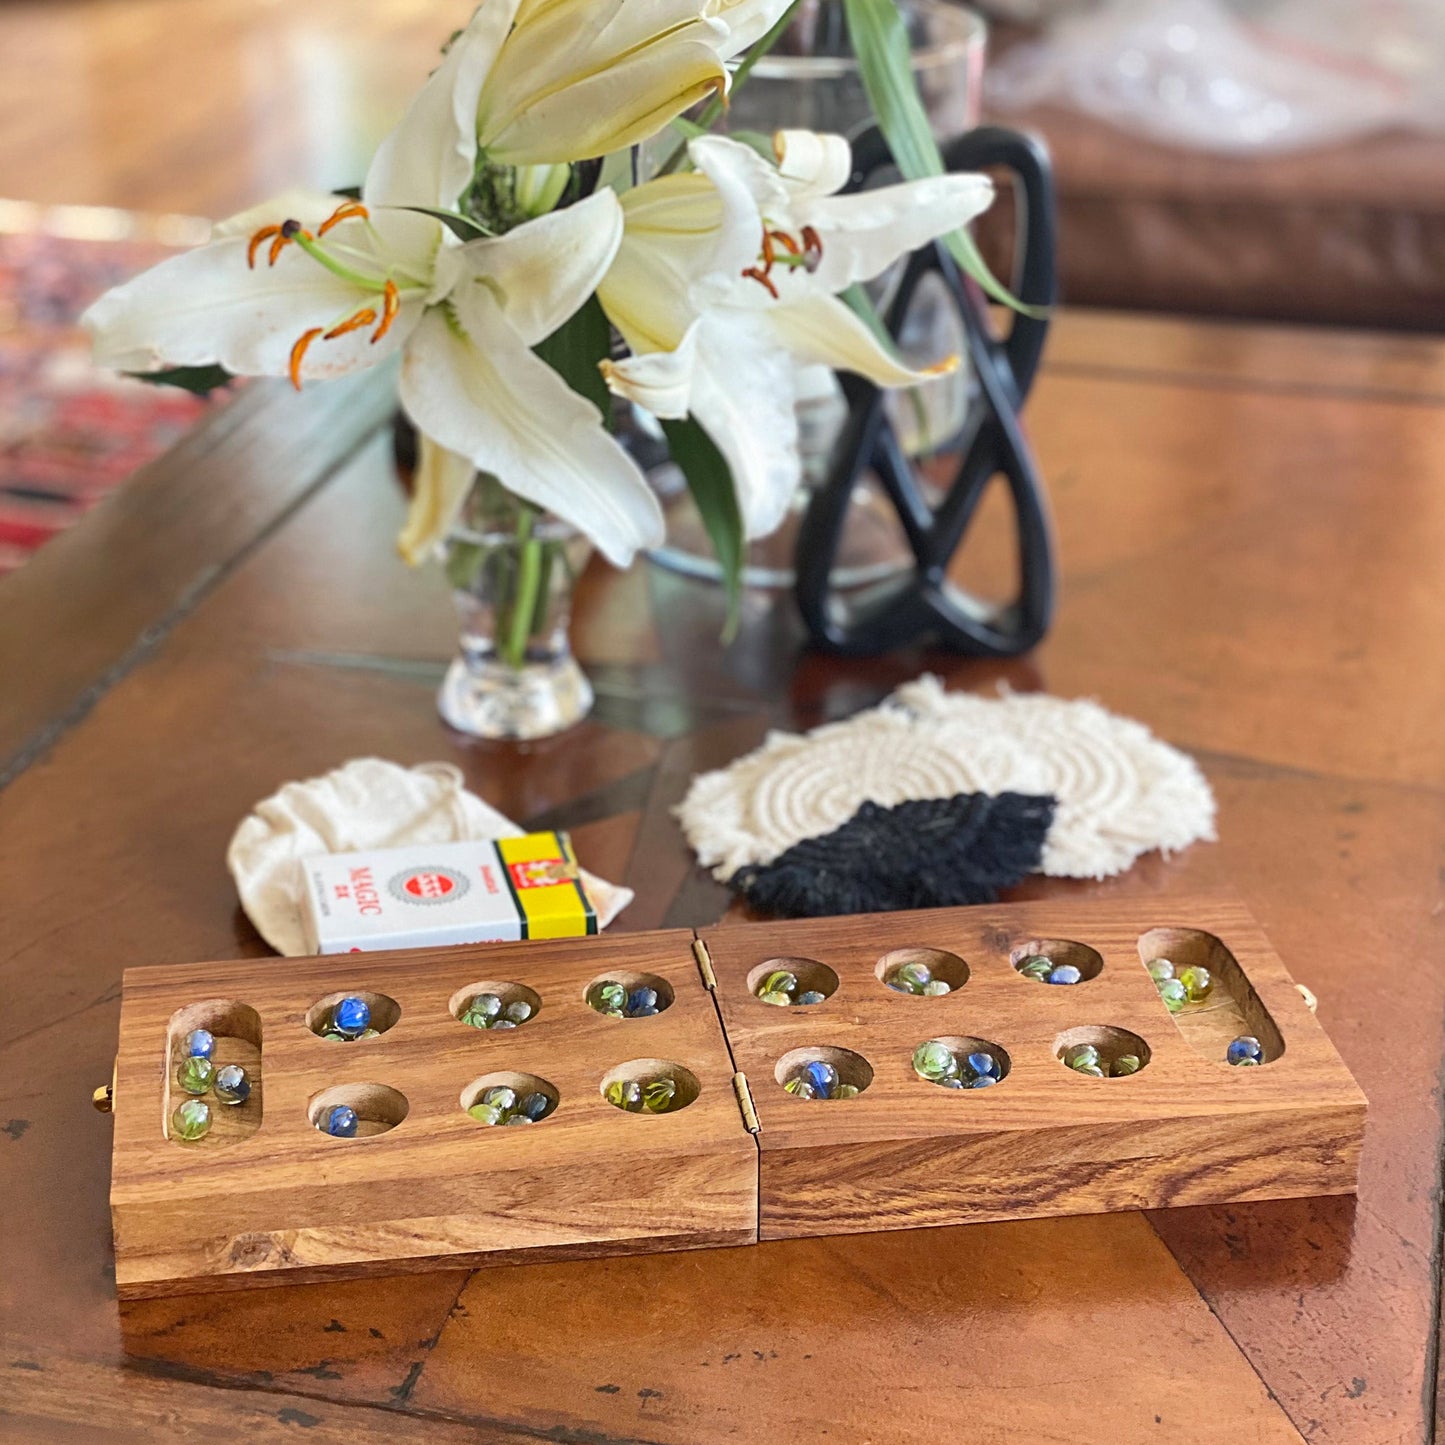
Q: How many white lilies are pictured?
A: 3